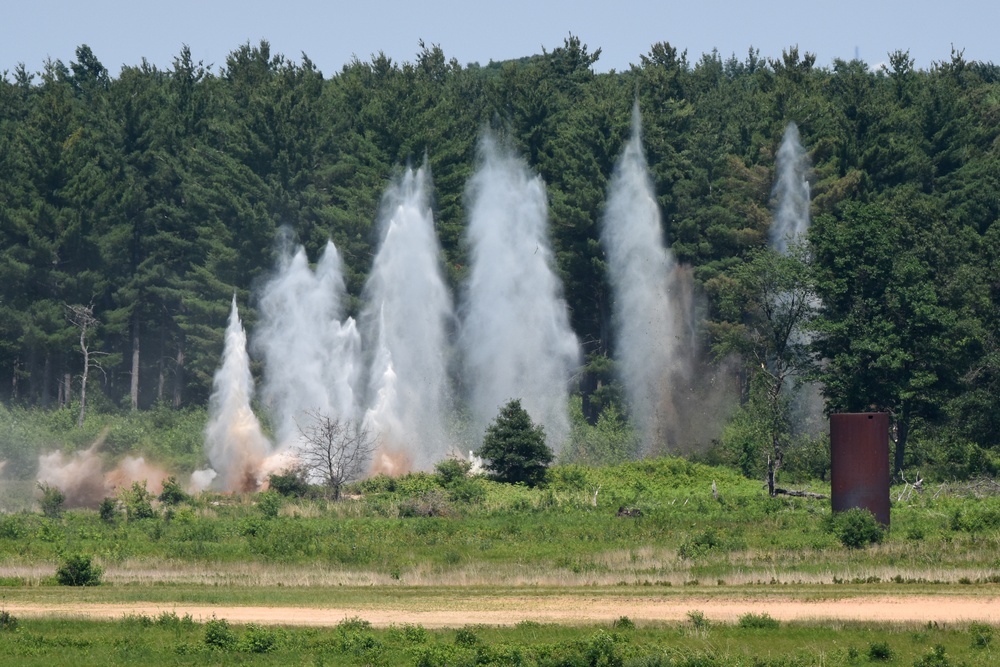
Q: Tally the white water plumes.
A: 6